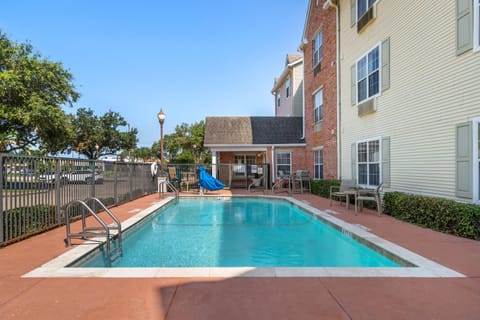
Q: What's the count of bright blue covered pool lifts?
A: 1